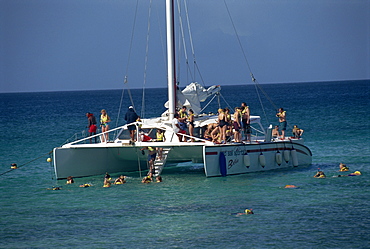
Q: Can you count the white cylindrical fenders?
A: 5